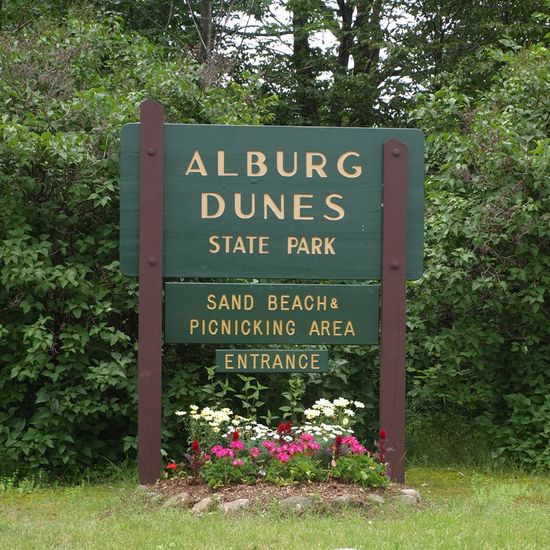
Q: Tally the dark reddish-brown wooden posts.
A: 2